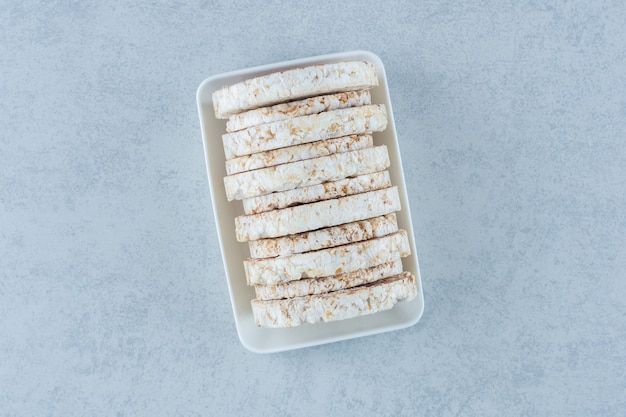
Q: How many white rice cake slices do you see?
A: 11